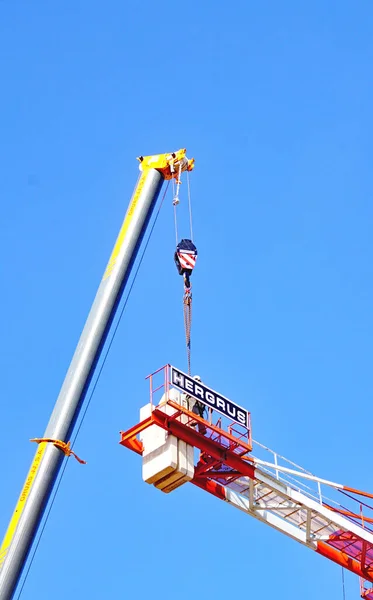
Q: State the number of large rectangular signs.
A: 1